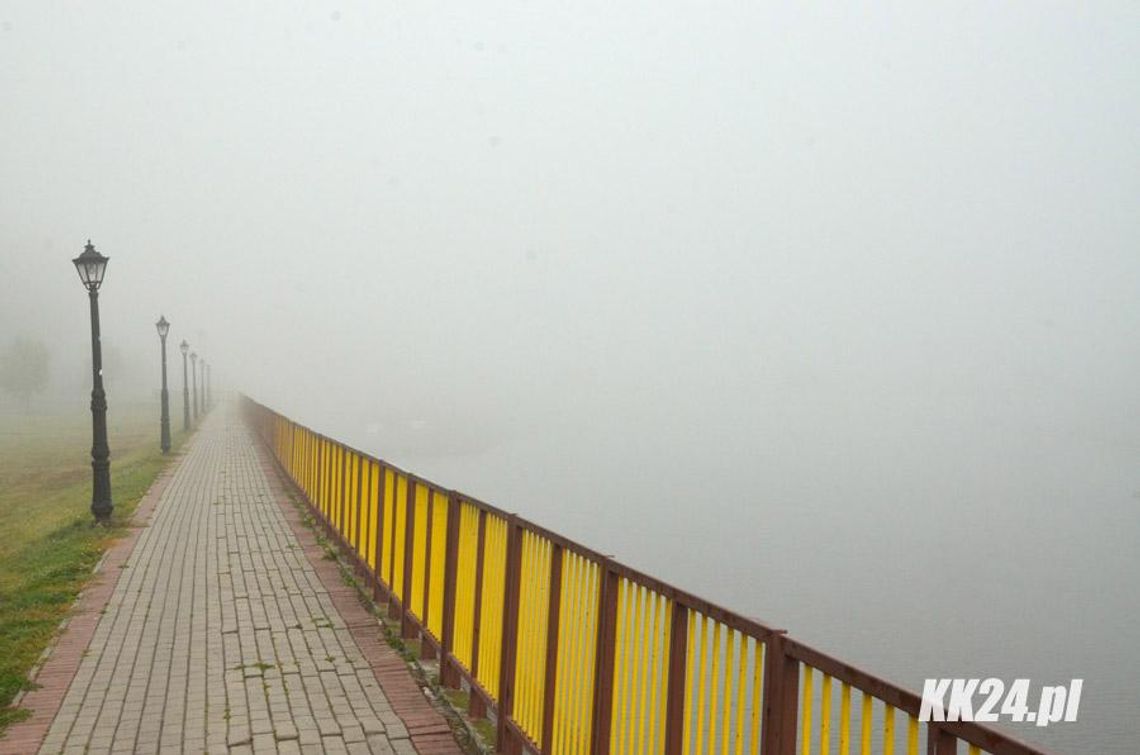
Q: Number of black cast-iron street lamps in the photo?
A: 6